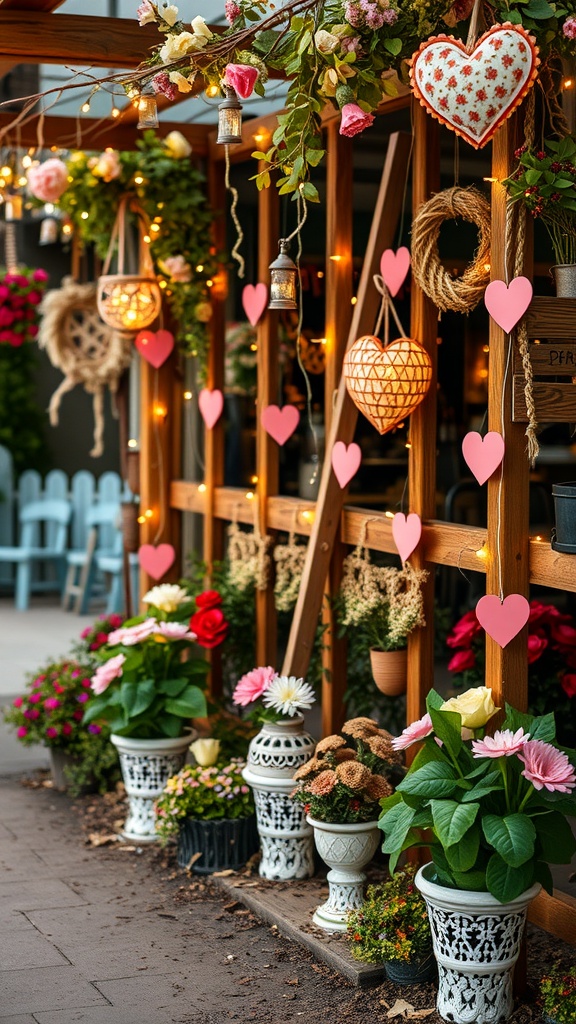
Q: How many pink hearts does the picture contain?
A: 11